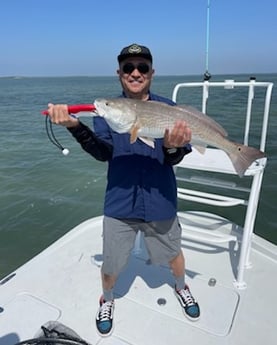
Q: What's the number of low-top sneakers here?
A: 2